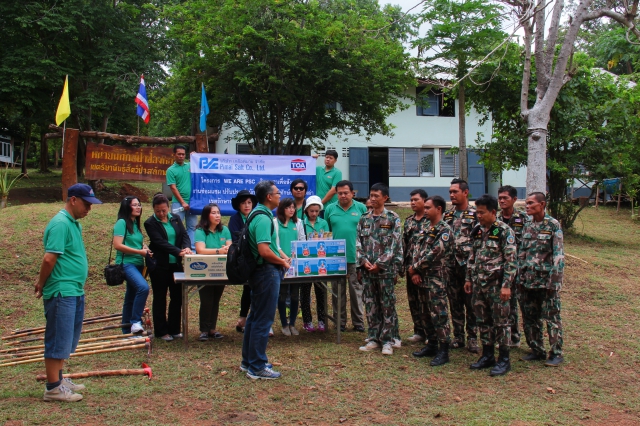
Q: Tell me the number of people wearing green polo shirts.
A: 12